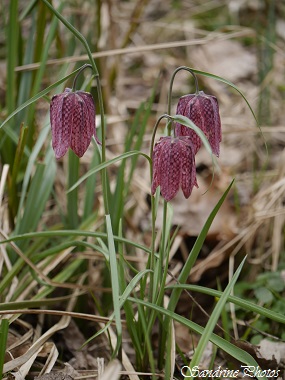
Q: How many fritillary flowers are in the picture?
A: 3